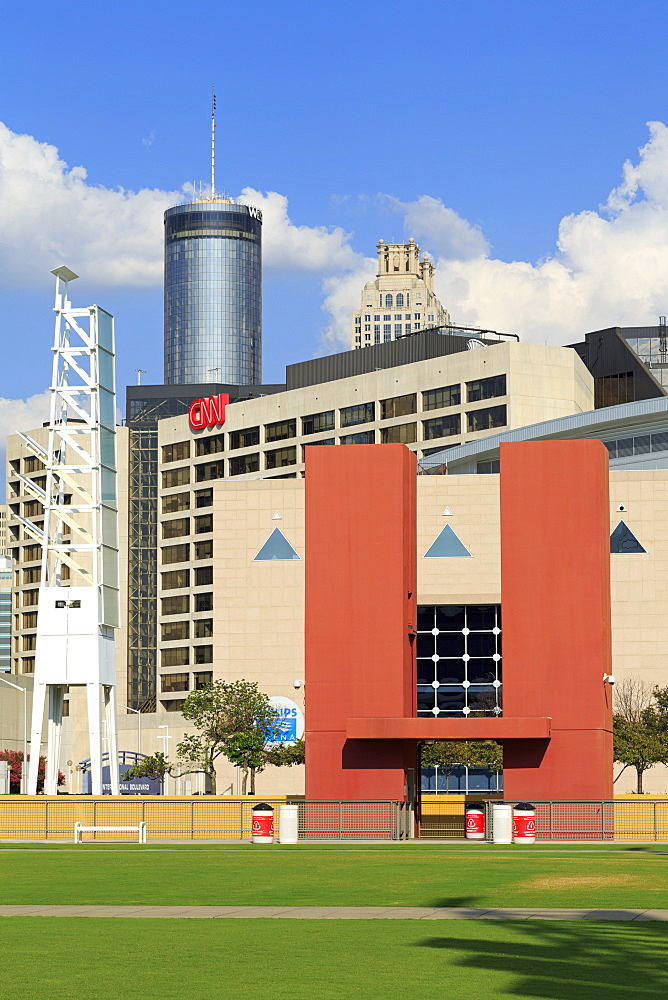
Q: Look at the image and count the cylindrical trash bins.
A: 5